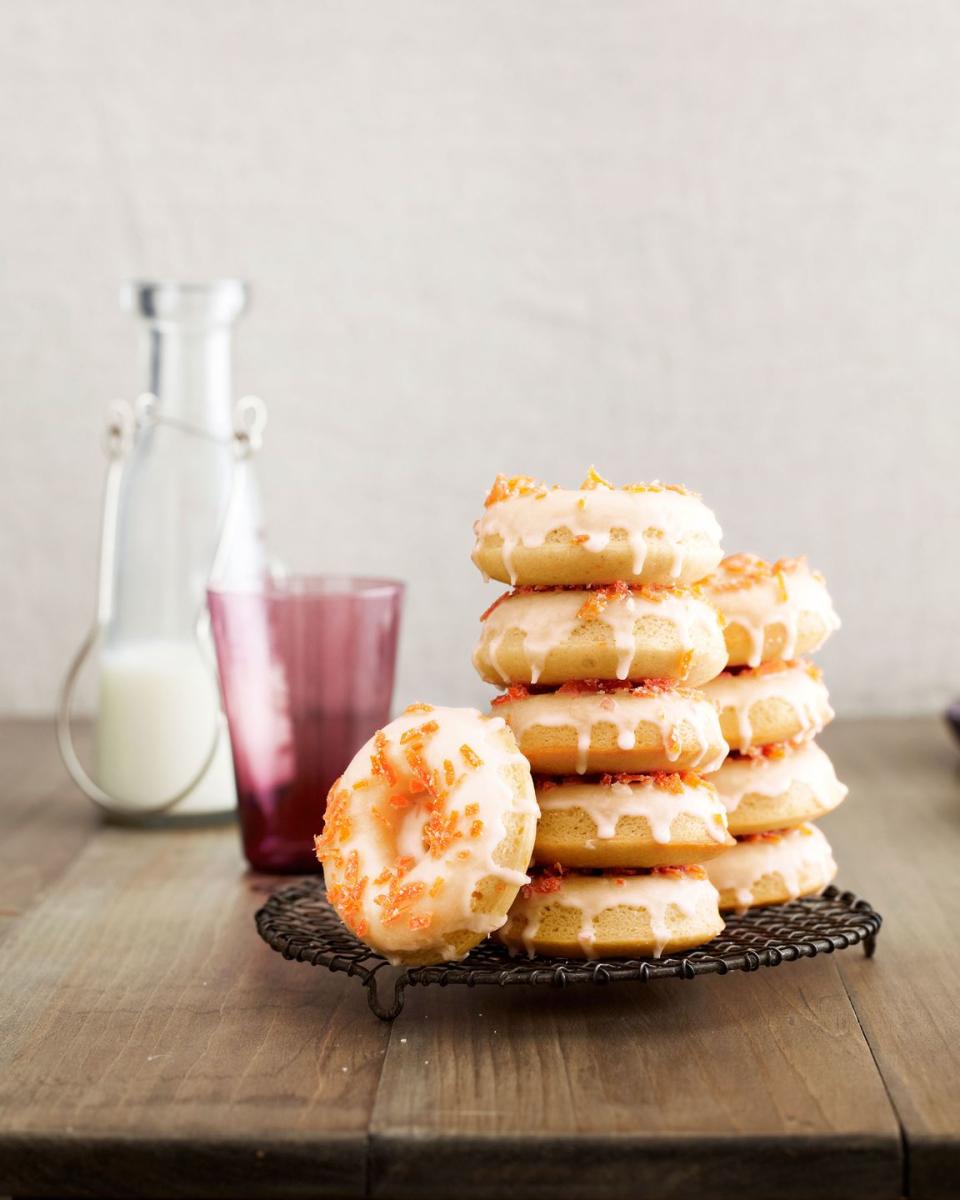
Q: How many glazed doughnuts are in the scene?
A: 10